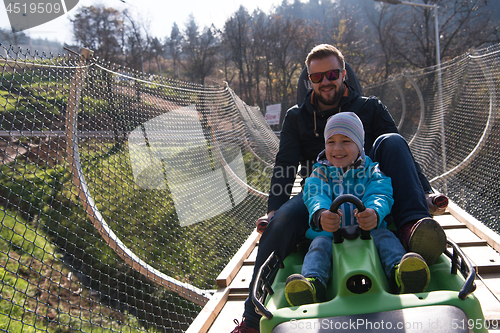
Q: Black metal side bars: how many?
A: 2